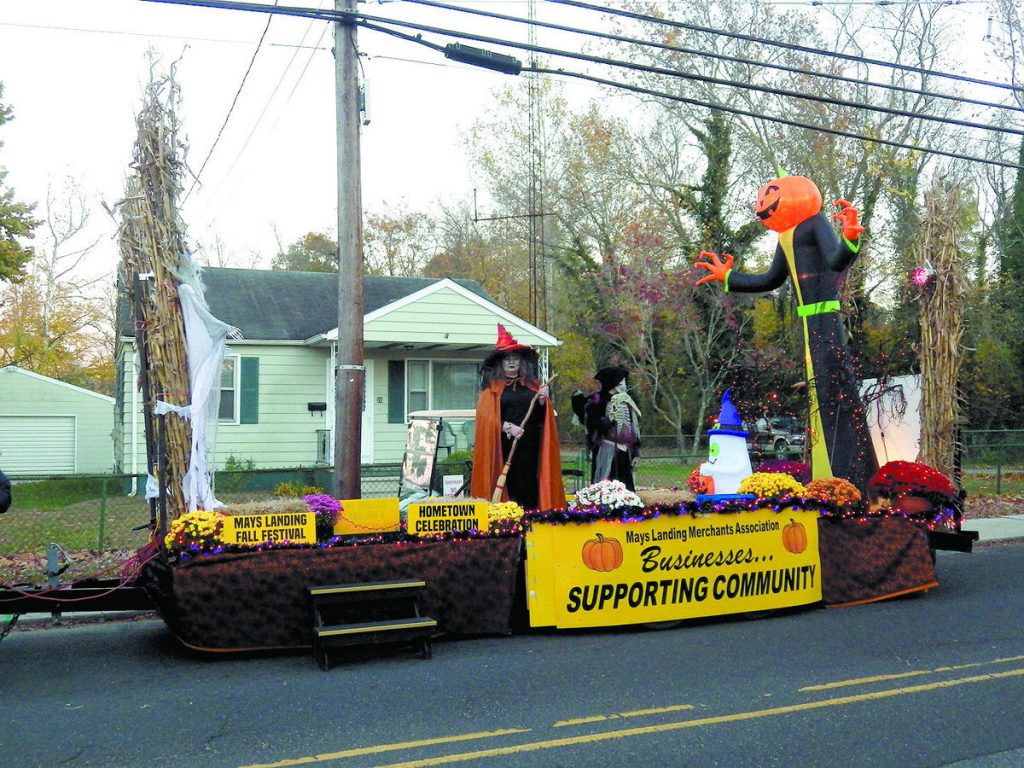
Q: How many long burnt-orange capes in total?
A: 1